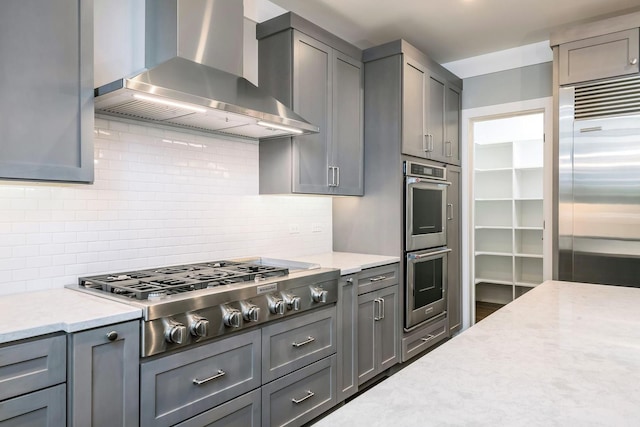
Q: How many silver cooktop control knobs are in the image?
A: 7